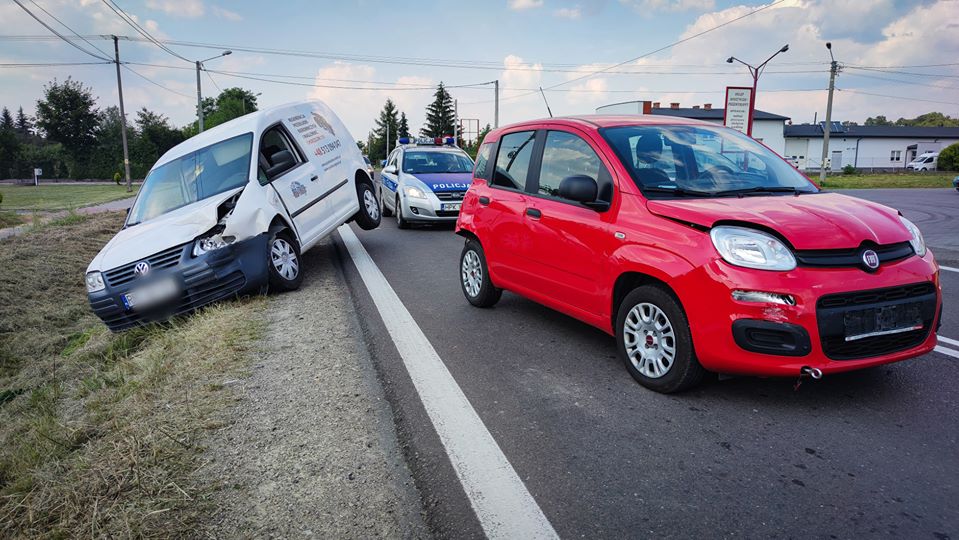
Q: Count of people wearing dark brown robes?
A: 0